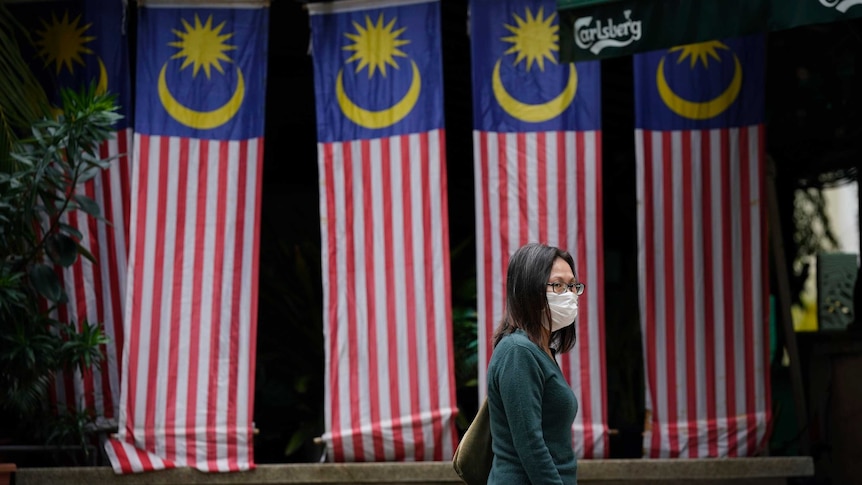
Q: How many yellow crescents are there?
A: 5